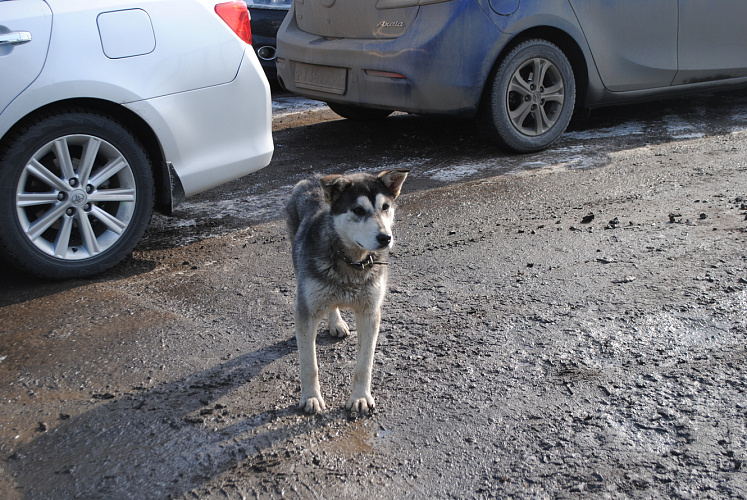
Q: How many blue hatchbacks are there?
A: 1